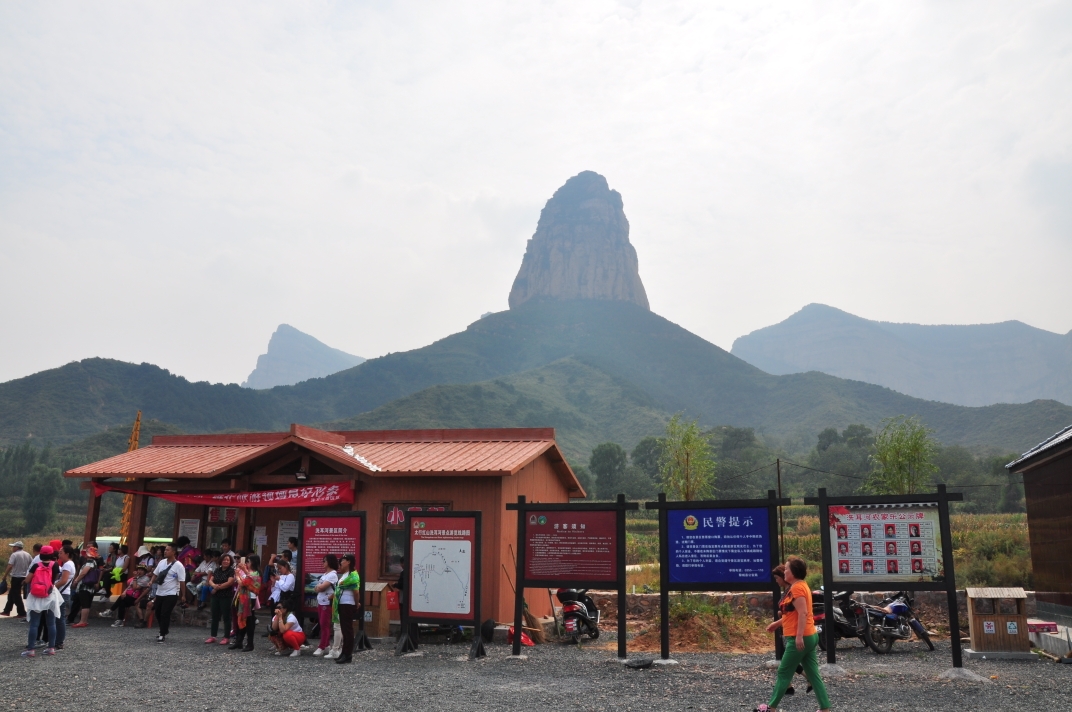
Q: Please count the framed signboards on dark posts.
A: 5